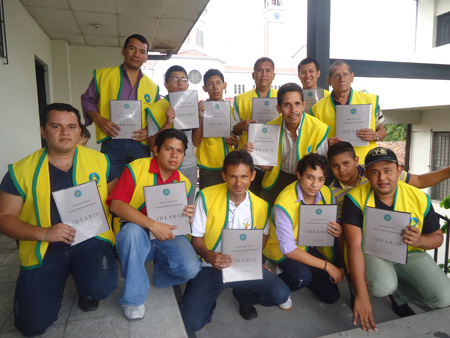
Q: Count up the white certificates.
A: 12